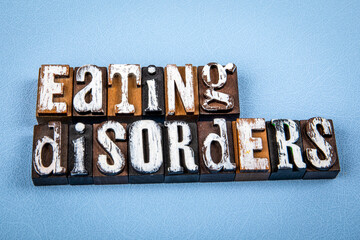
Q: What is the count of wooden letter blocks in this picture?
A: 15